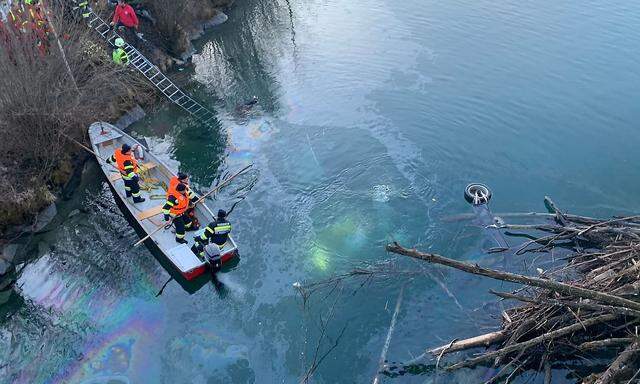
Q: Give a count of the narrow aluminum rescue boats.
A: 1